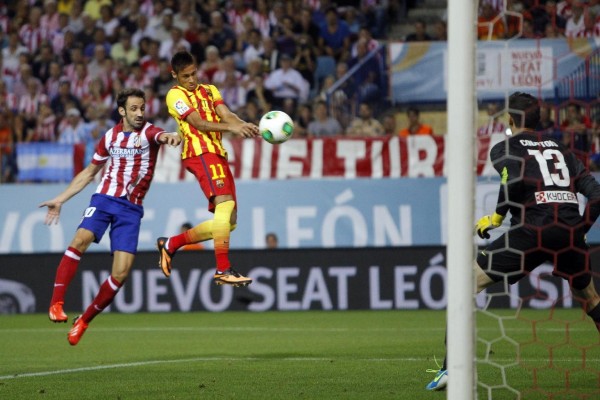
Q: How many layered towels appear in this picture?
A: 0